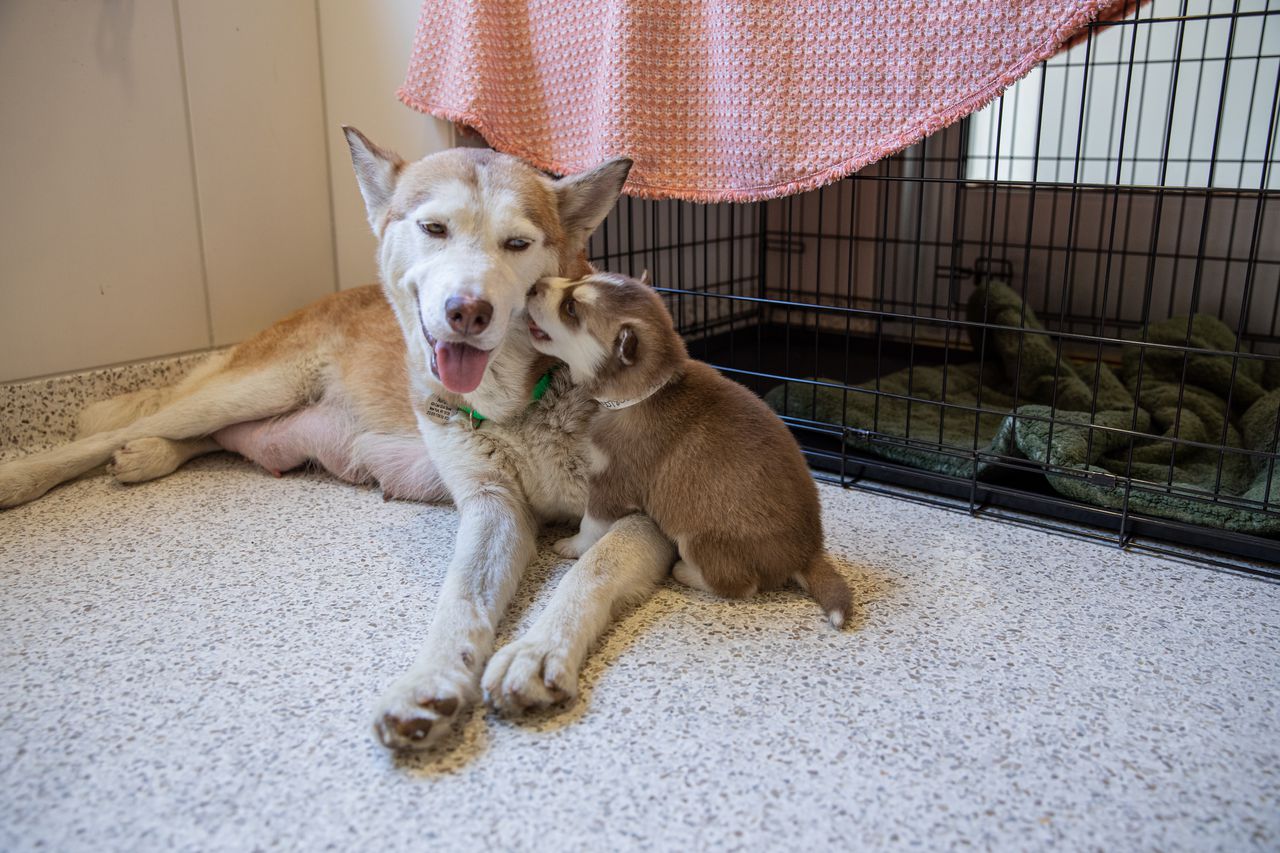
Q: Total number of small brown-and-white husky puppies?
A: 1